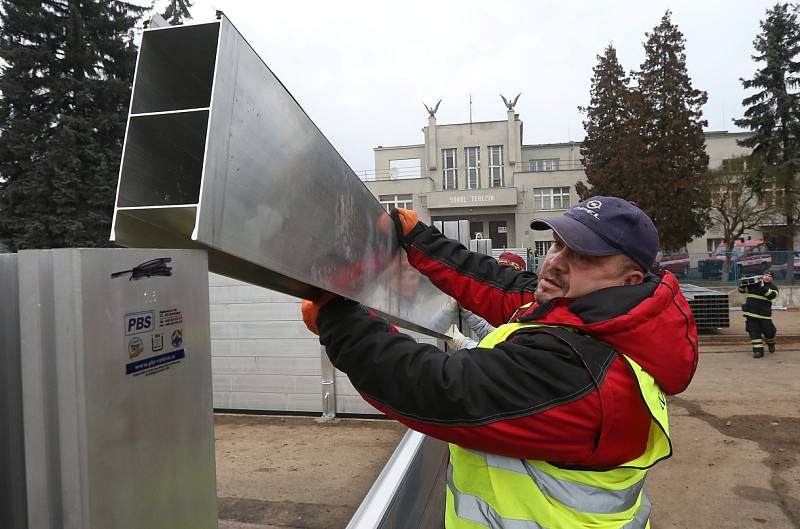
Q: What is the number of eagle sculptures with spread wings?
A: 2